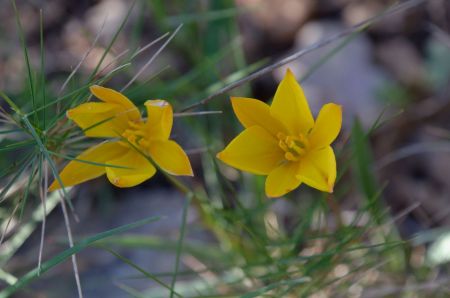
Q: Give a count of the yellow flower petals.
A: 12